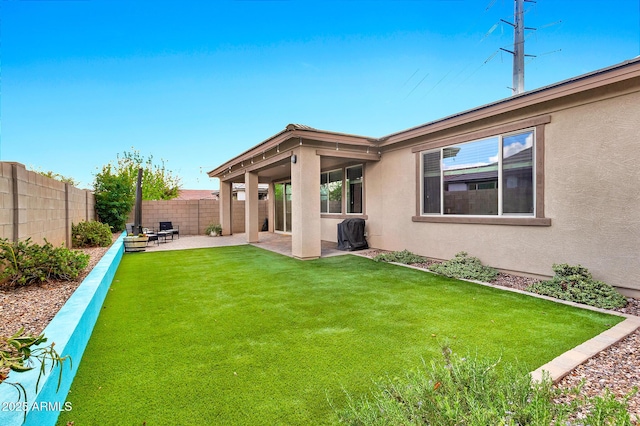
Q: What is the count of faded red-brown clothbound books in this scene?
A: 0